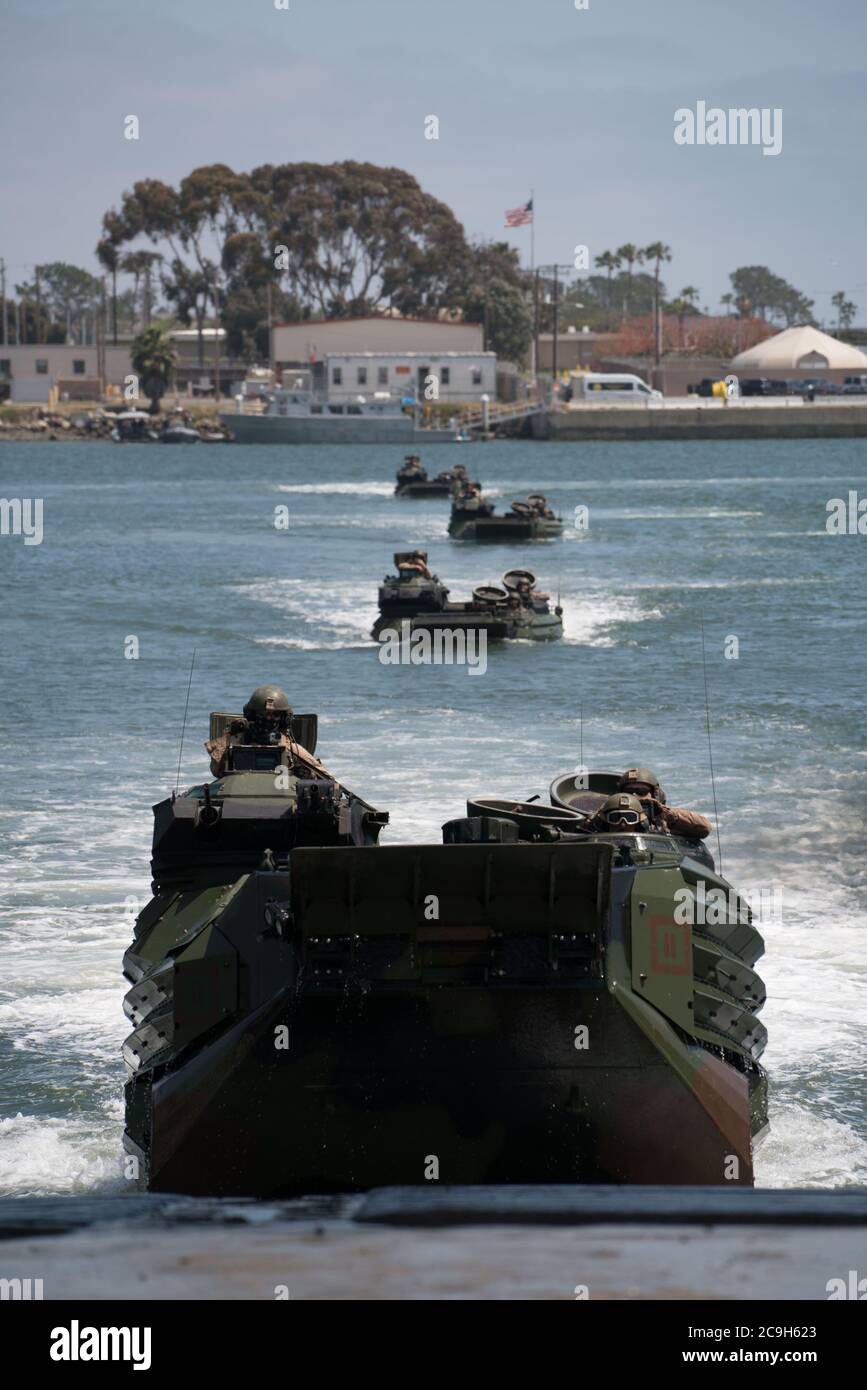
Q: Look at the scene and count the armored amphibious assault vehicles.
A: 4